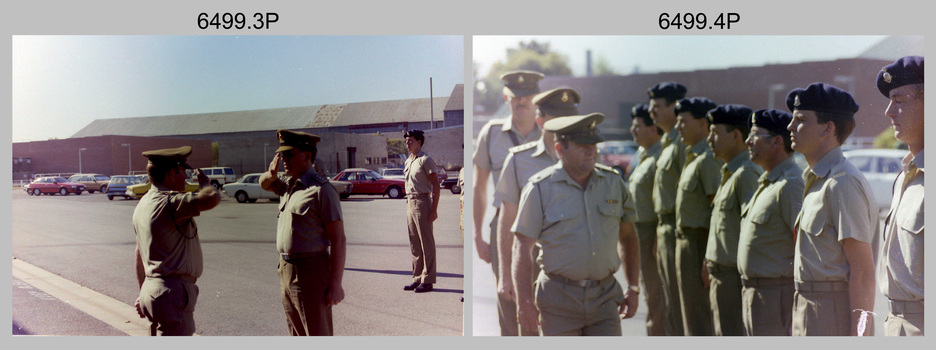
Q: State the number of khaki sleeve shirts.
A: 13